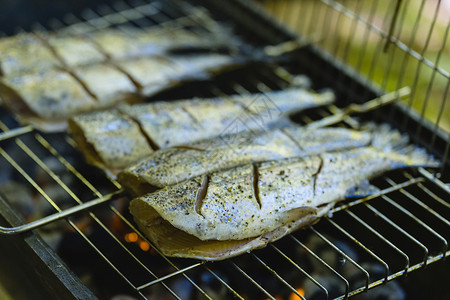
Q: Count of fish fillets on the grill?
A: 5